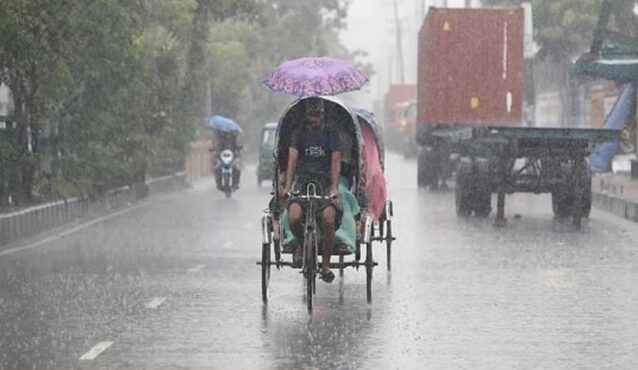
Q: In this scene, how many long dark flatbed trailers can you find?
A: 1